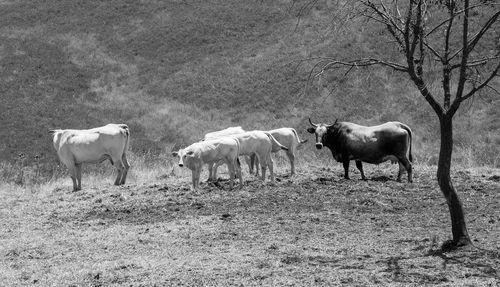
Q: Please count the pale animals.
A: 5